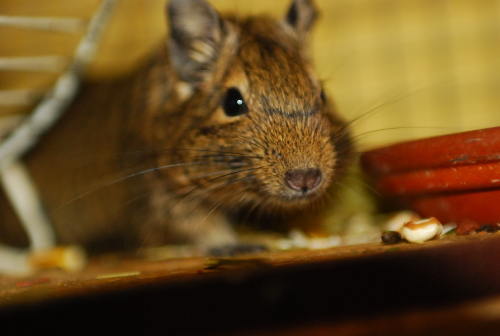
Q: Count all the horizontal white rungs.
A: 4